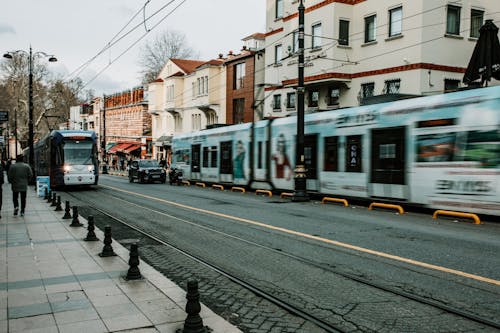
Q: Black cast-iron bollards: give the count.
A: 10